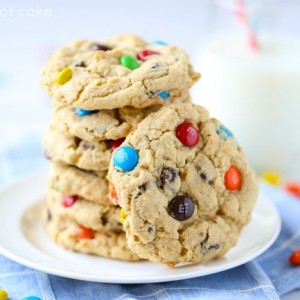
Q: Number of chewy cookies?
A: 7